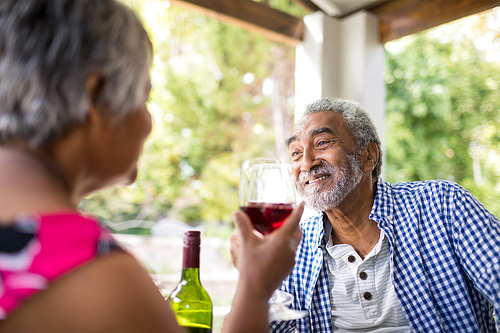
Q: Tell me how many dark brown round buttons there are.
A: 3